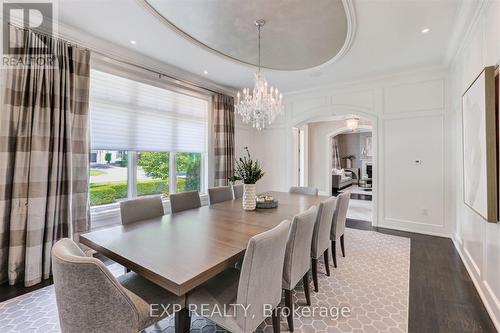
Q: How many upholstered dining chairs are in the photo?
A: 10